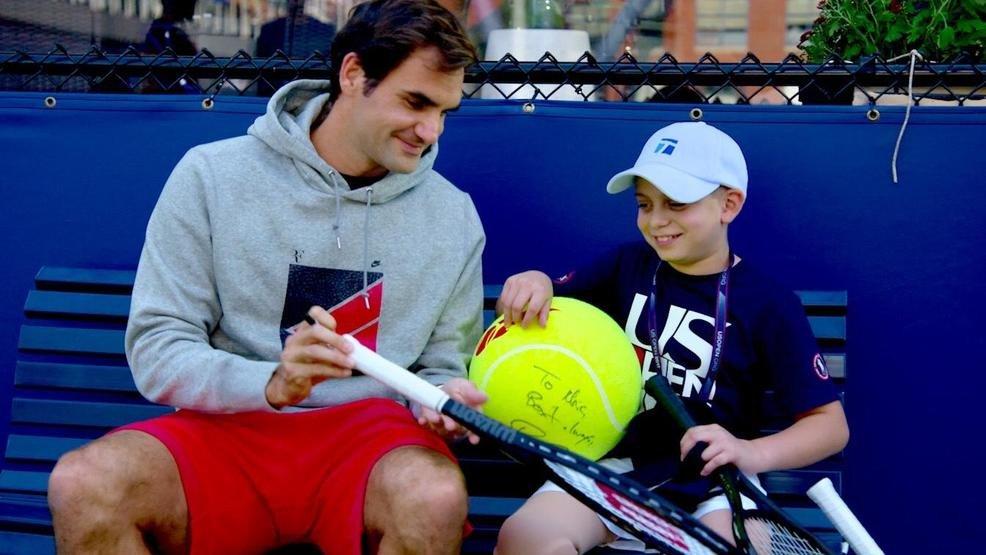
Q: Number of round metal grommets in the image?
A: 5